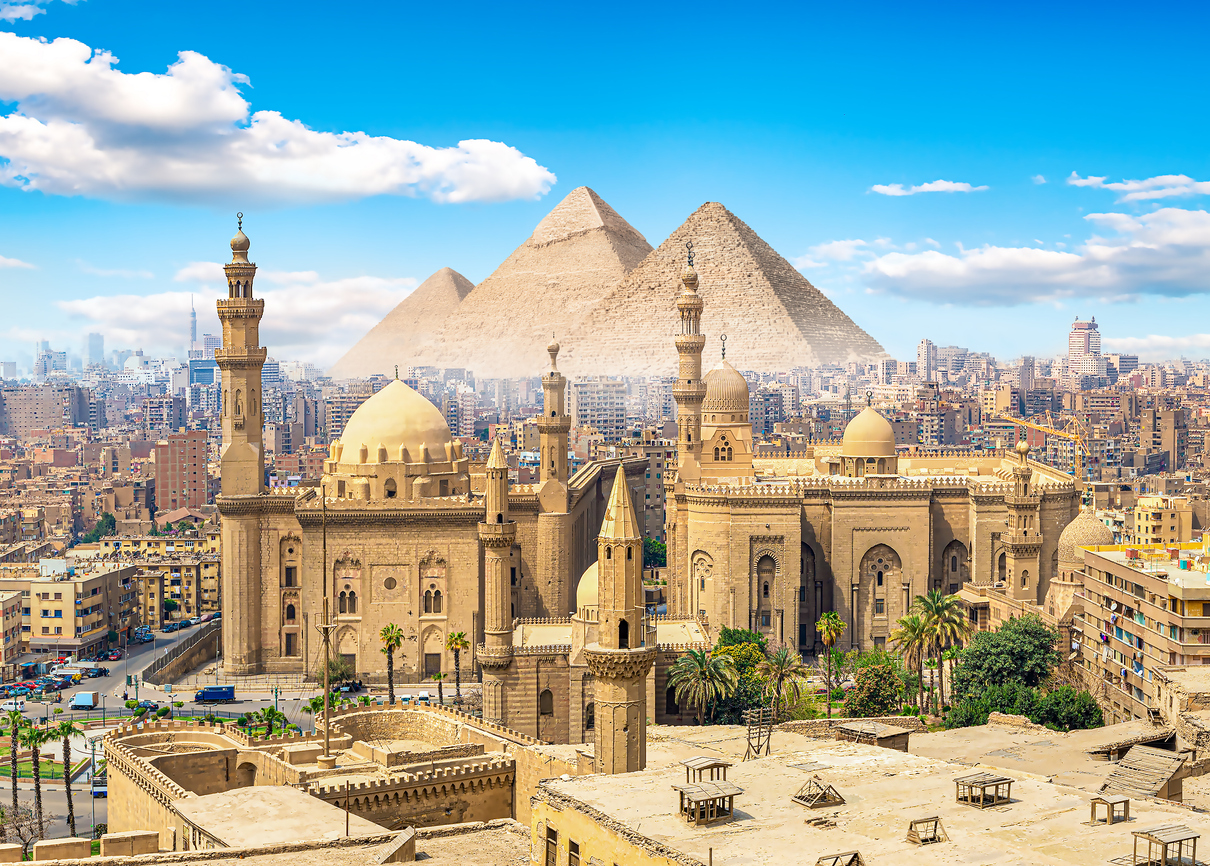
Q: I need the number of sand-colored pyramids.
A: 3